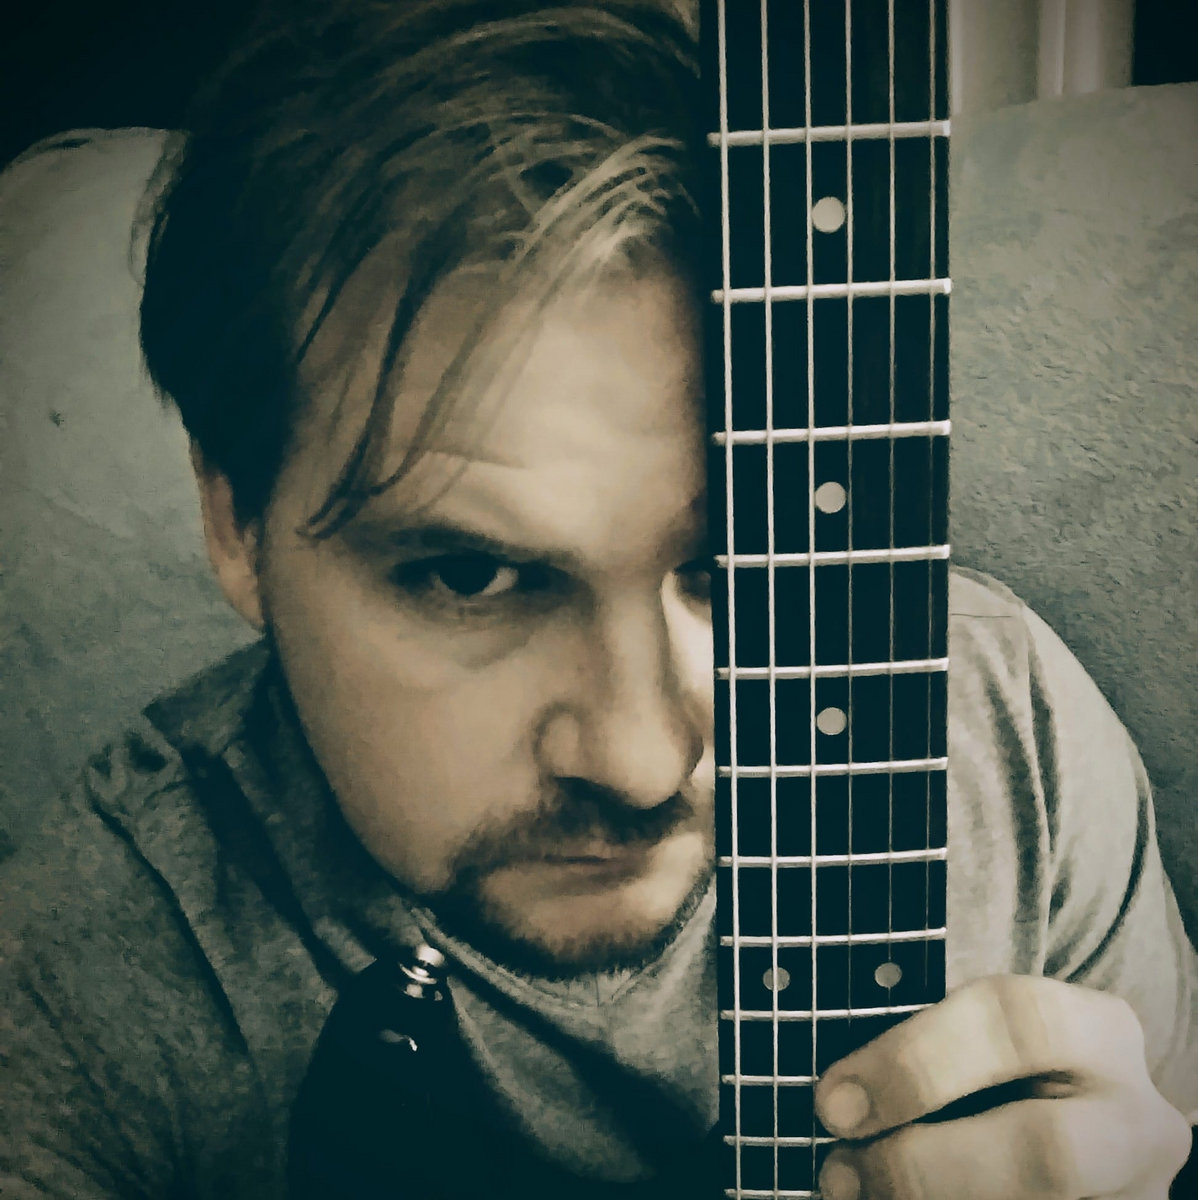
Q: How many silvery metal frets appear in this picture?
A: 12